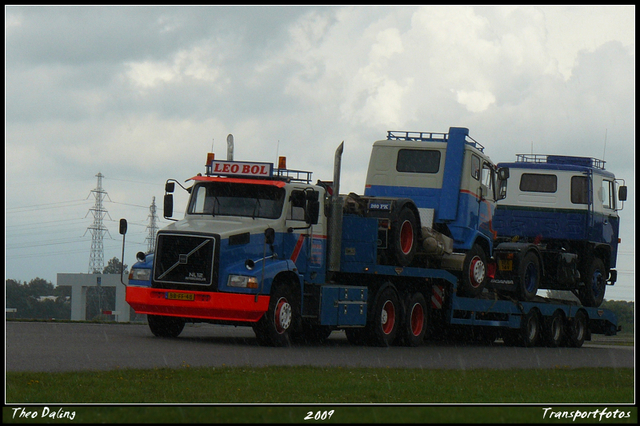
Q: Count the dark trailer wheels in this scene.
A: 3